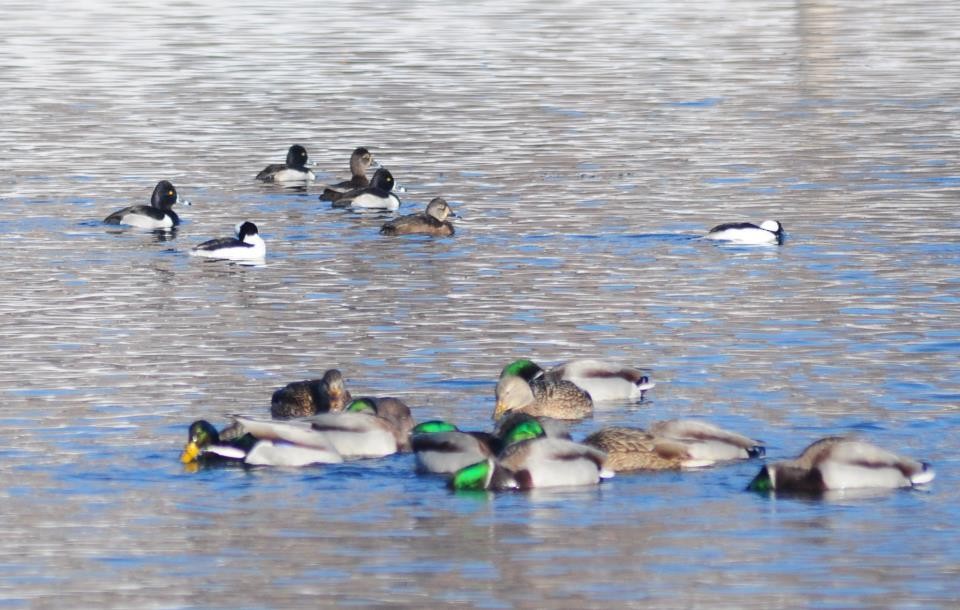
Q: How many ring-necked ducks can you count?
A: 5